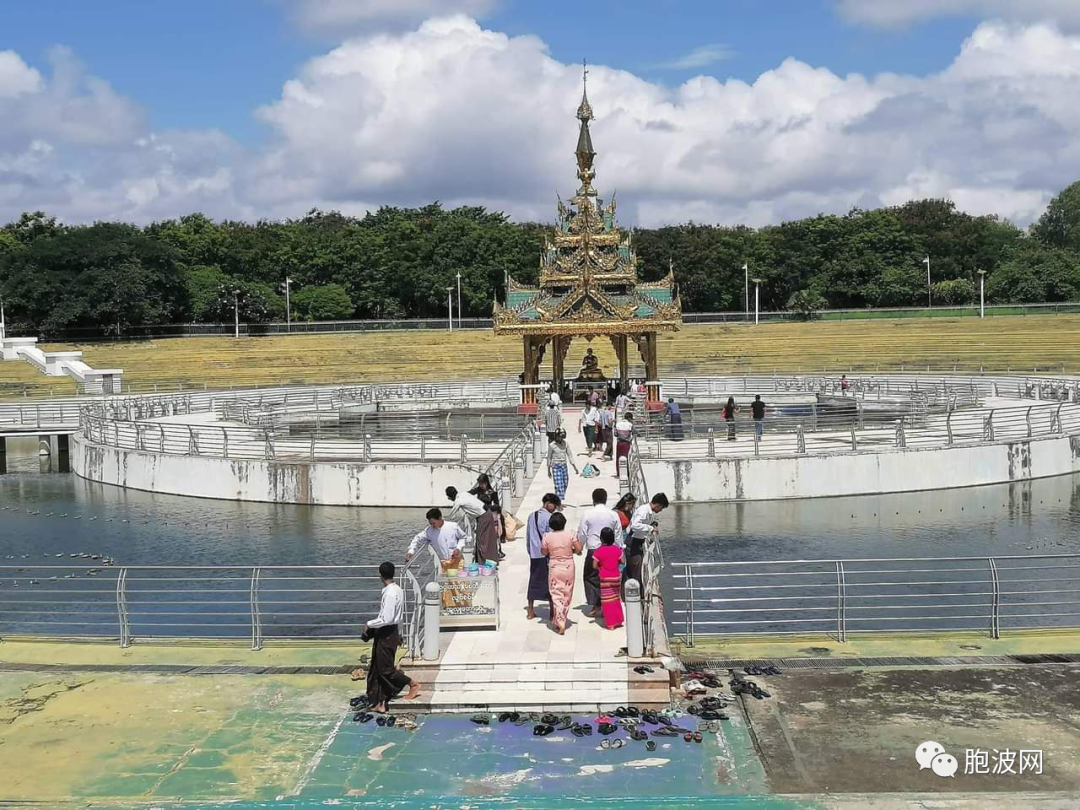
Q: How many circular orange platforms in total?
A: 0